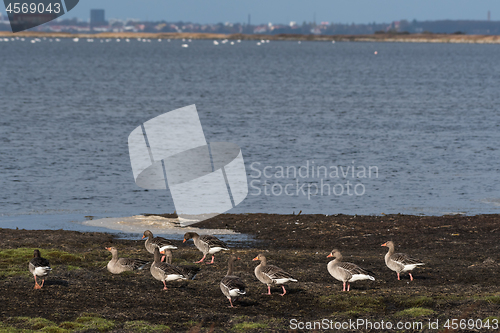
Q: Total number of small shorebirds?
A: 0